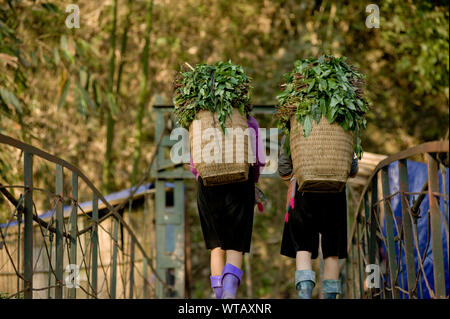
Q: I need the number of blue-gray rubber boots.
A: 2